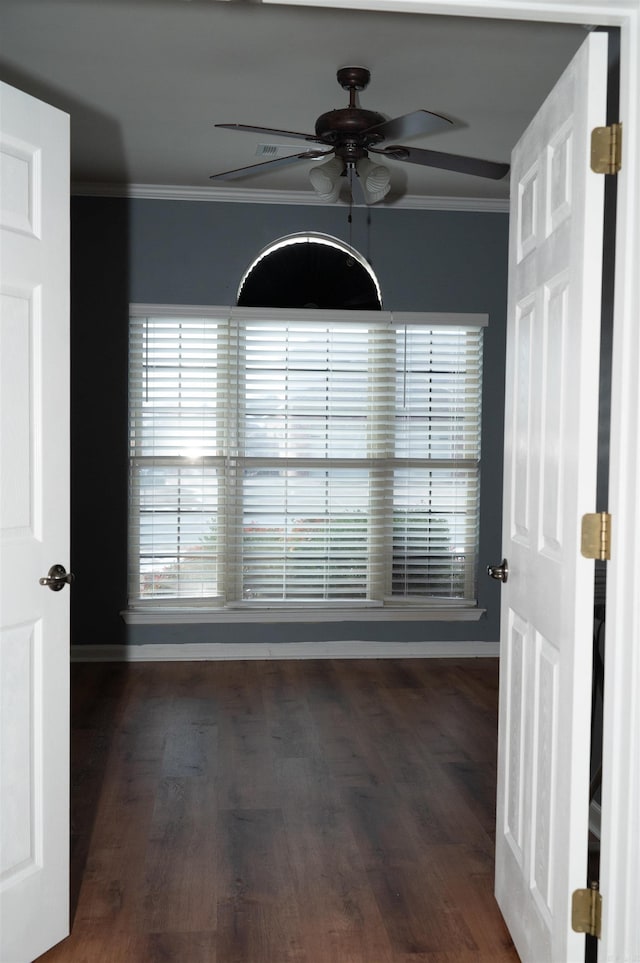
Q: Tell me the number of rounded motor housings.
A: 1